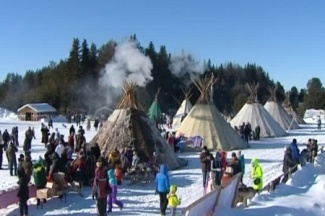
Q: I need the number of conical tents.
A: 7